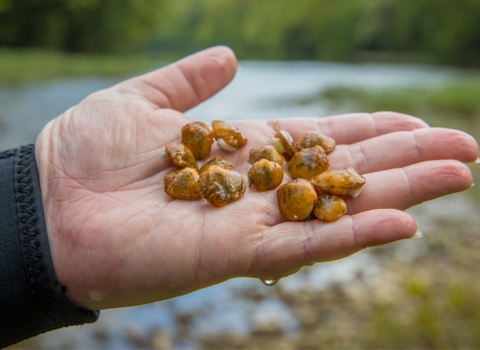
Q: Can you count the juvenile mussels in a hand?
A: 14